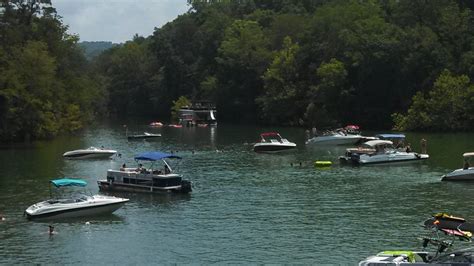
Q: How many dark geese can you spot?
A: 0